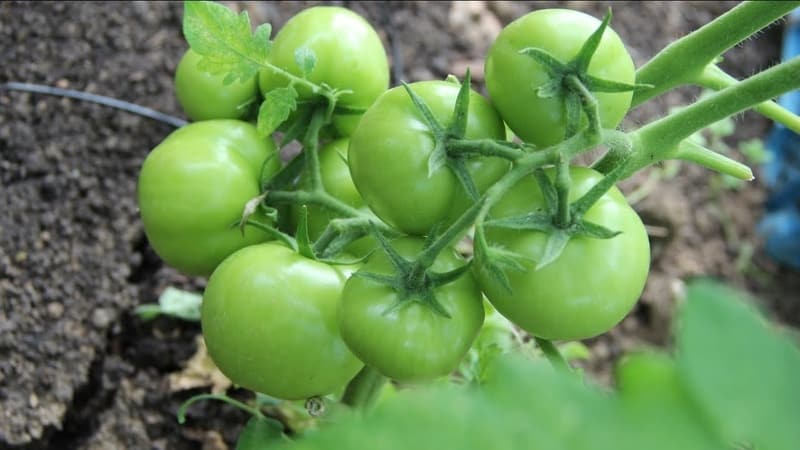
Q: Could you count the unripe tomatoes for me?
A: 9